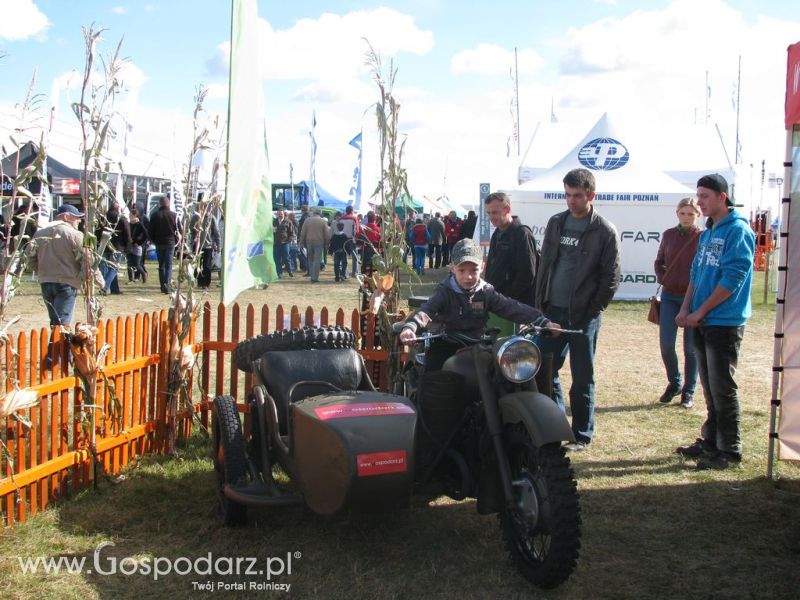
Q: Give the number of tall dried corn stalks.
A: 4